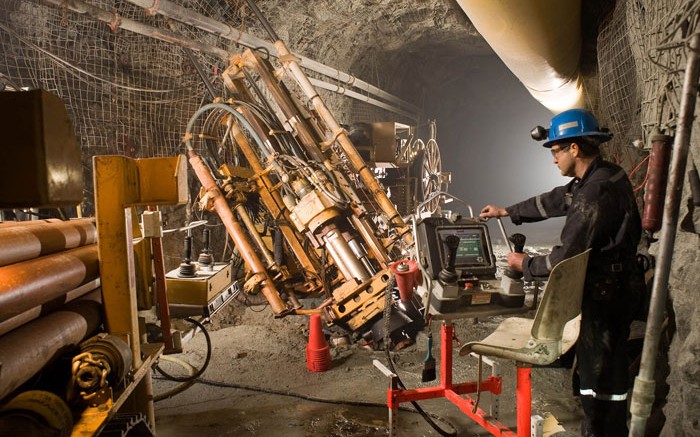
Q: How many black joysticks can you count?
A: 4